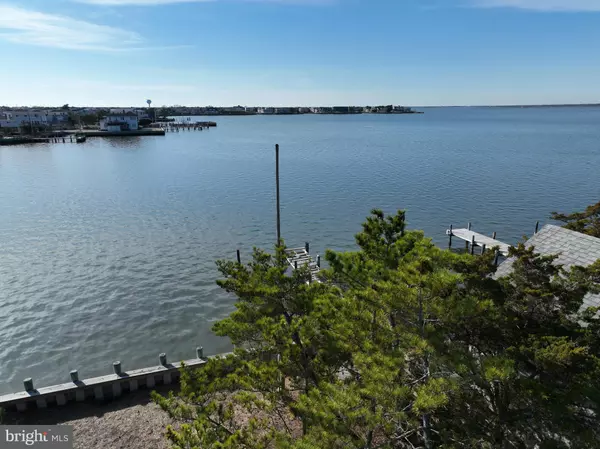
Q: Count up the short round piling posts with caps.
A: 5